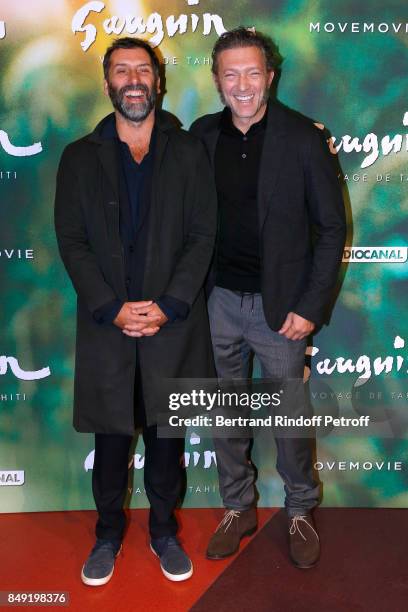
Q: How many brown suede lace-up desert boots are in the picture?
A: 2